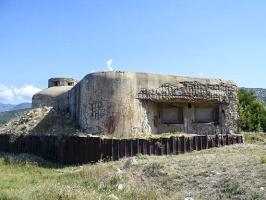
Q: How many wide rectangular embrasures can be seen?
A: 2